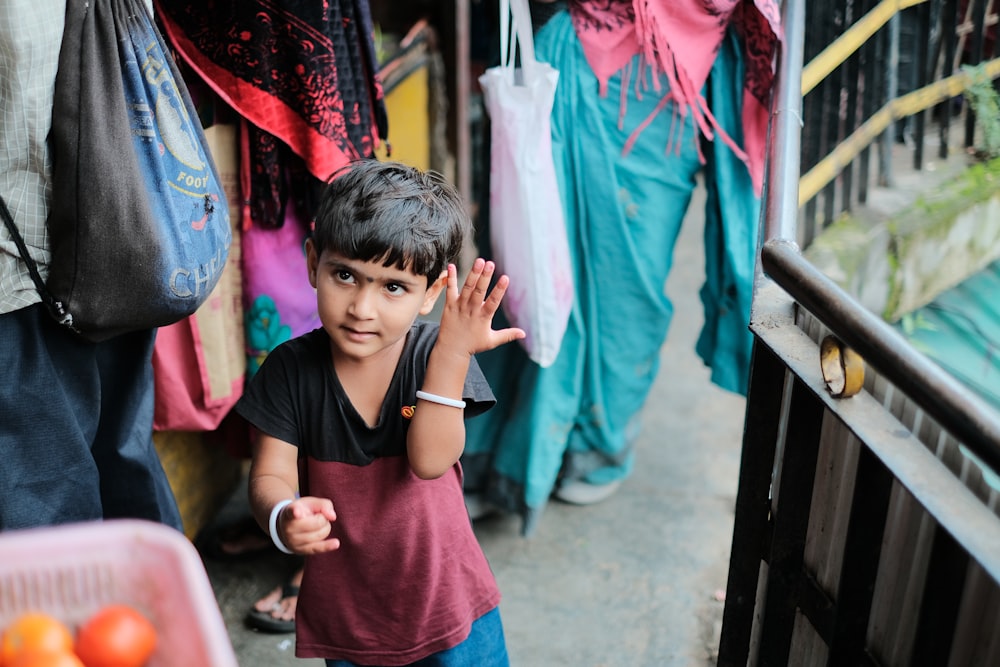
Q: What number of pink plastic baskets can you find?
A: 1